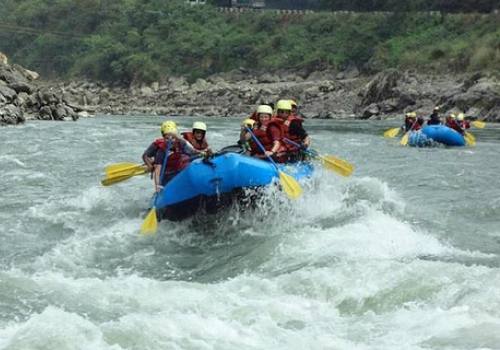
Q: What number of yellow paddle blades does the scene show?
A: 9